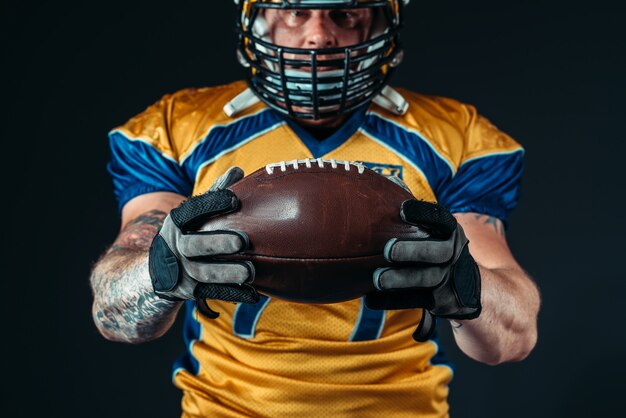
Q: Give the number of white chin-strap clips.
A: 2